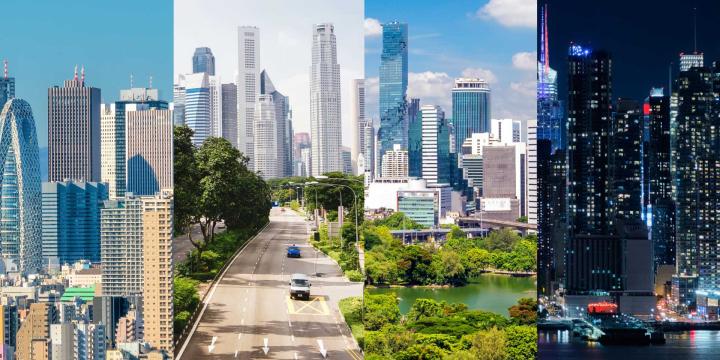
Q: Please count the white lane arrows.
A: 3